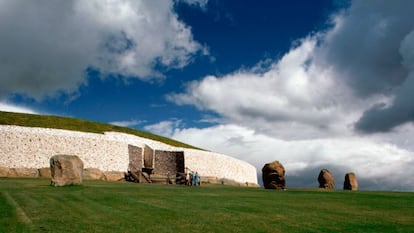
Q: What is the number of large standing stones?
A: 4